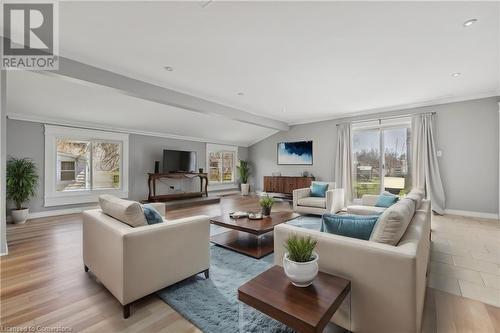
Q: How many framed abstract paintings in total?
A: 1